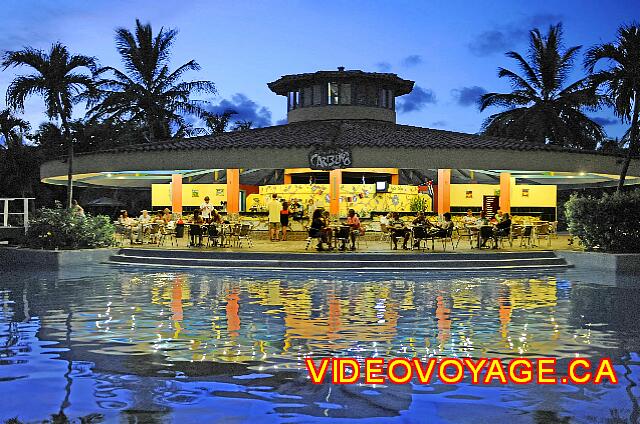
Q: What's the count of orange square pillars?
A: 5